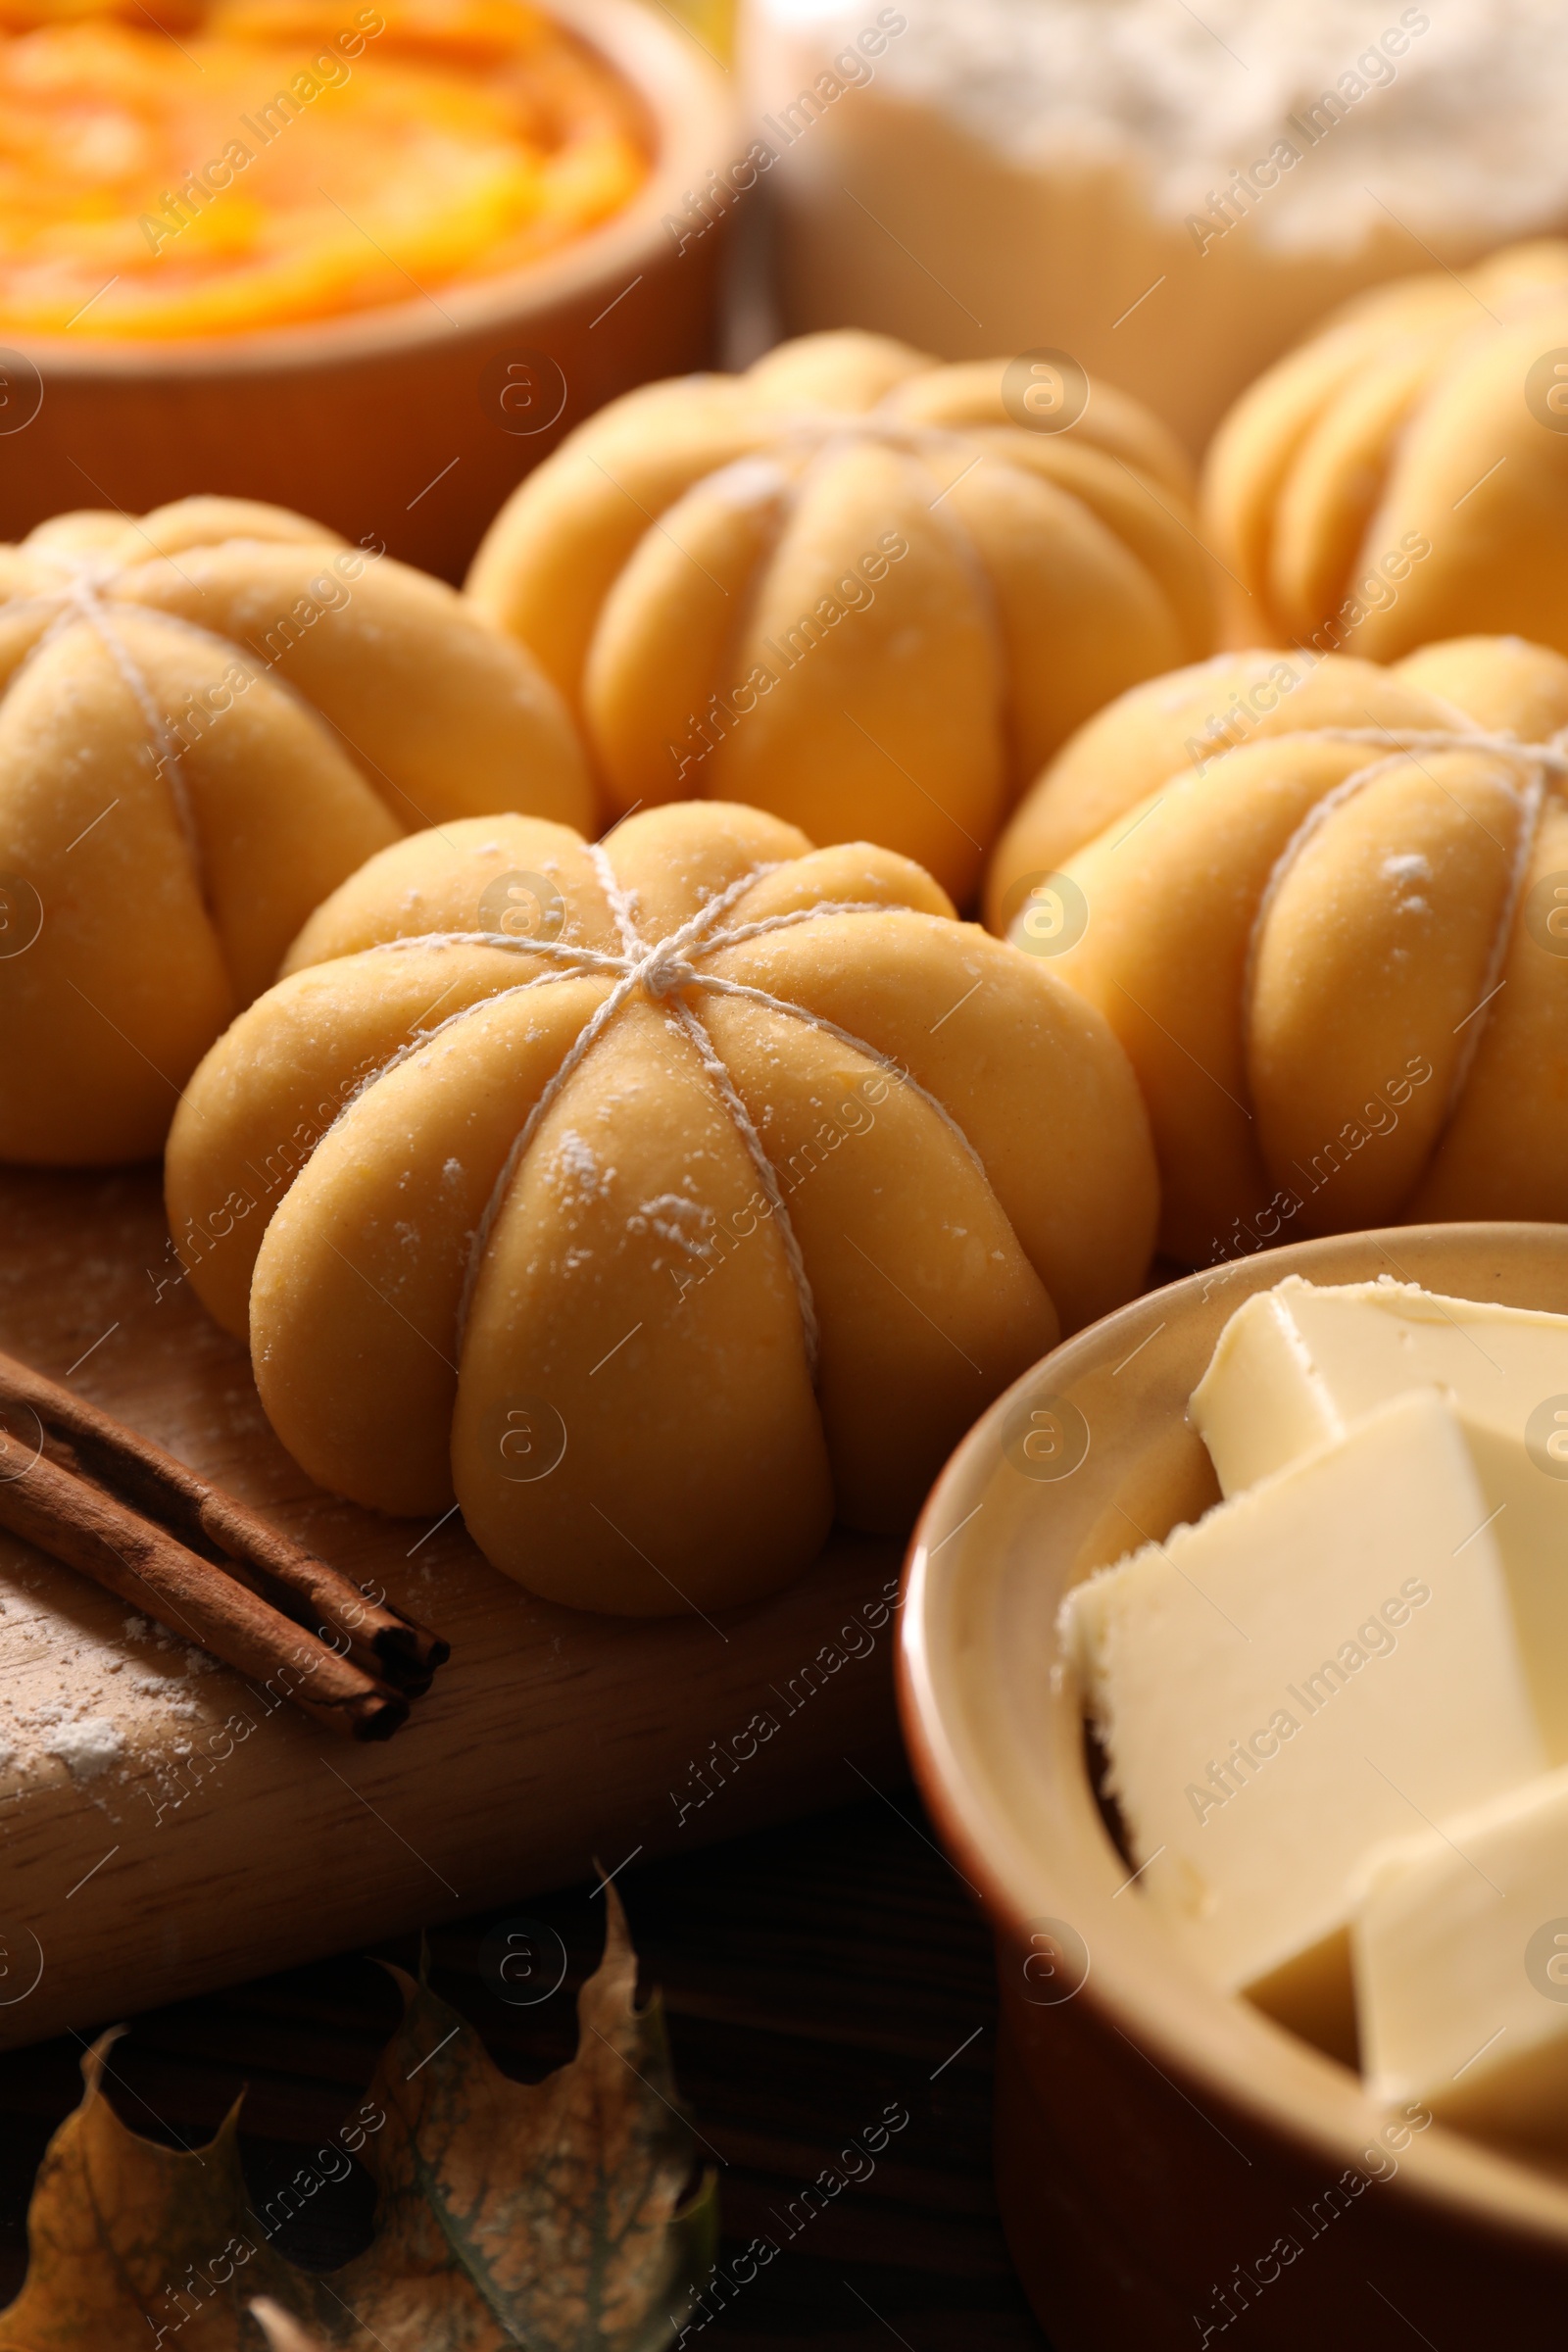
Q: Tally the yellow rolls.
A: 5